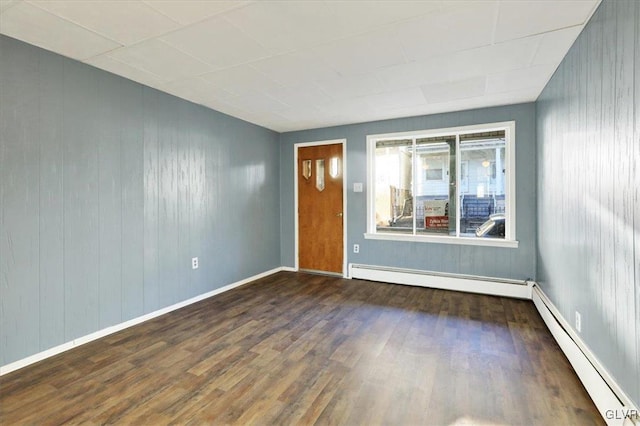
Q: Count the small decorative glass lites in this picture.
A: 3